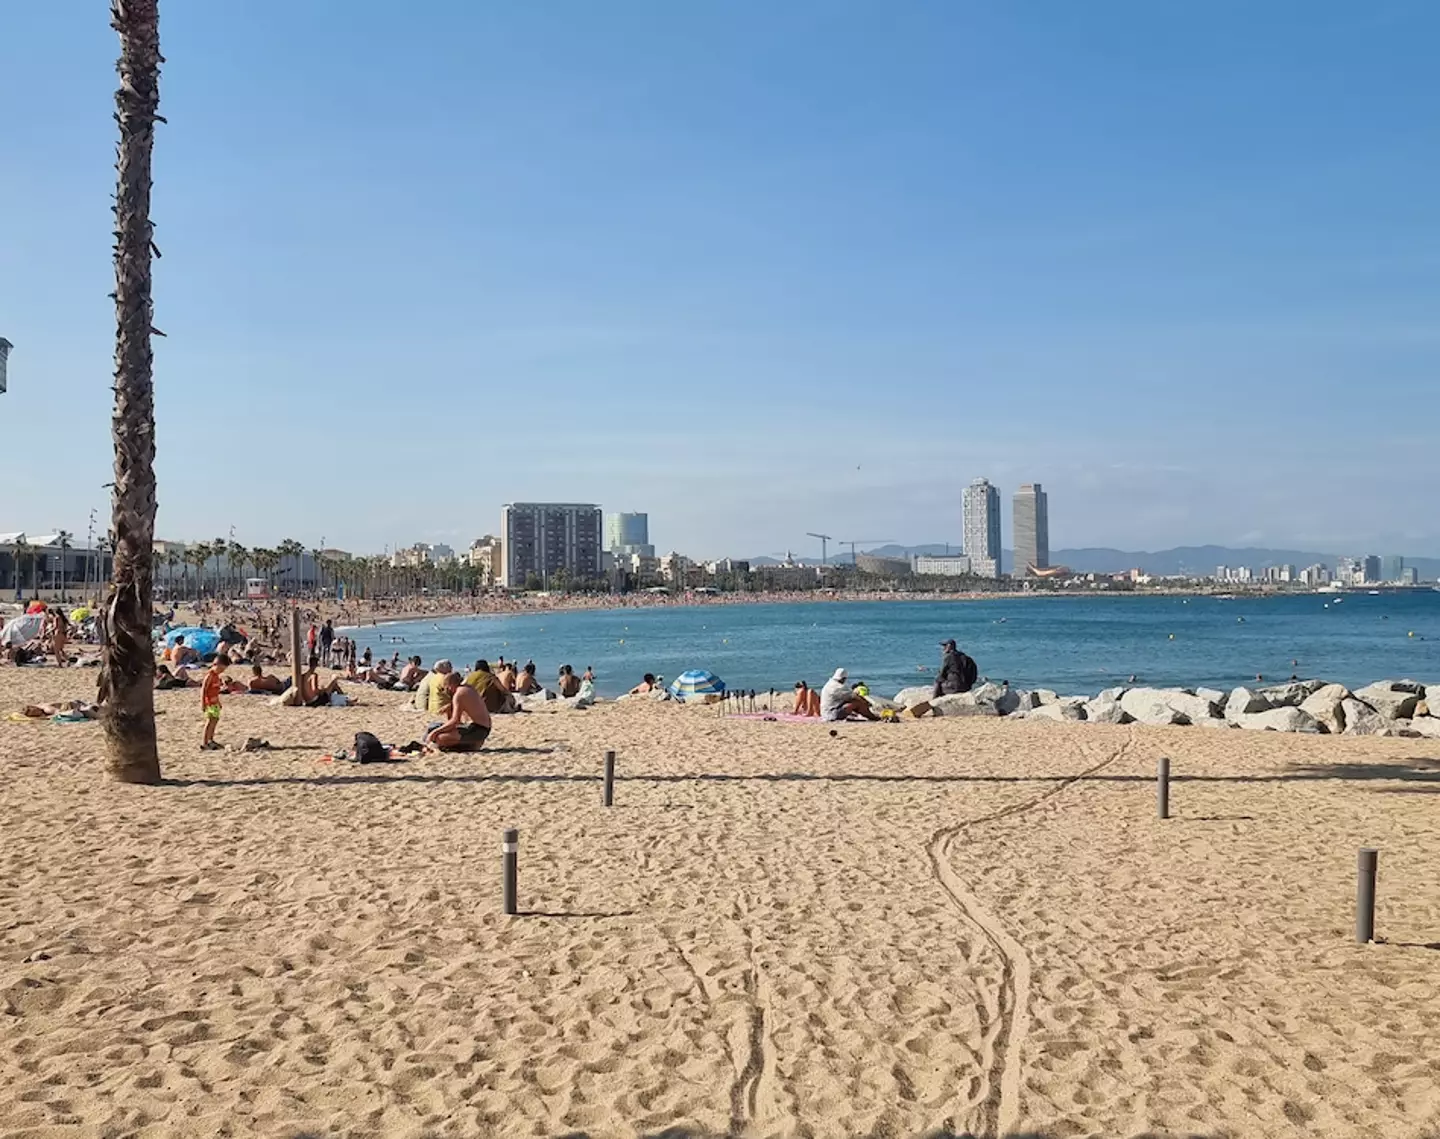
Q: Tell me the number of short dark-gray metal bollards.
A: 4